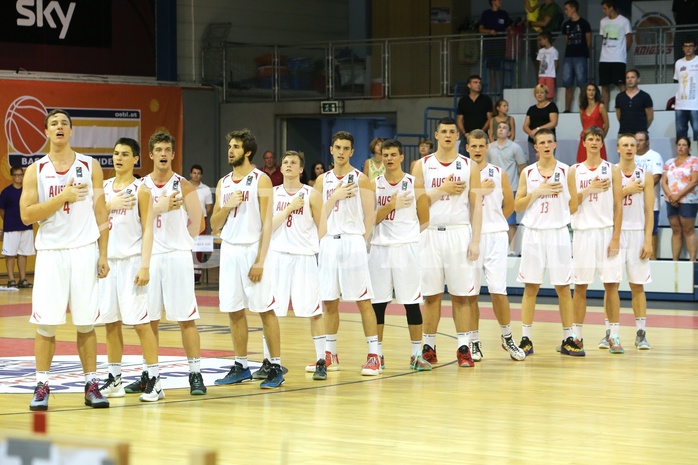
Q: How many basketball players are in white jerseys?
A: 12